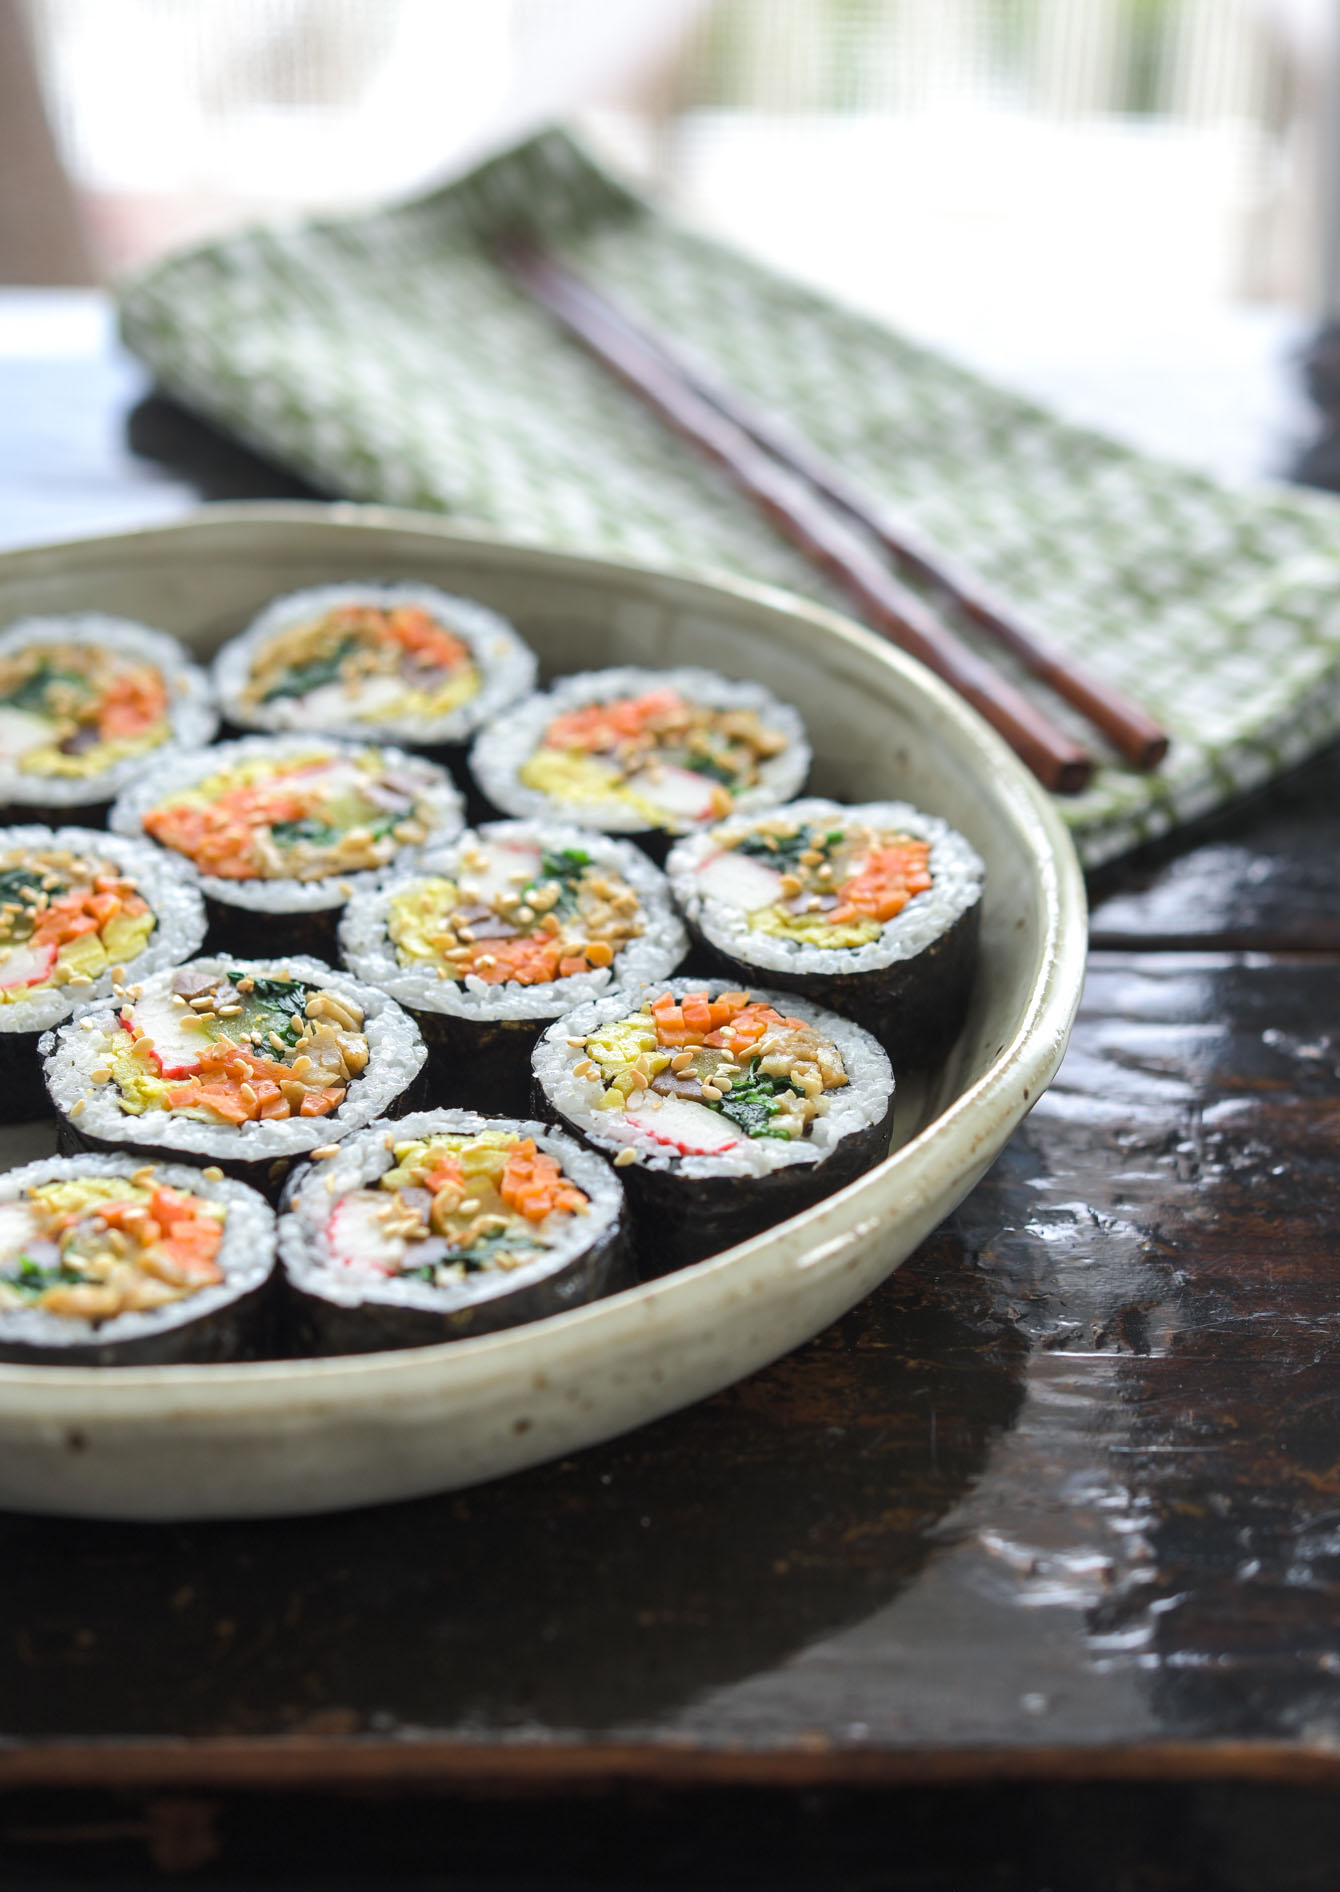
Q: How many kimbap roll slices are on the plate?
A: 11